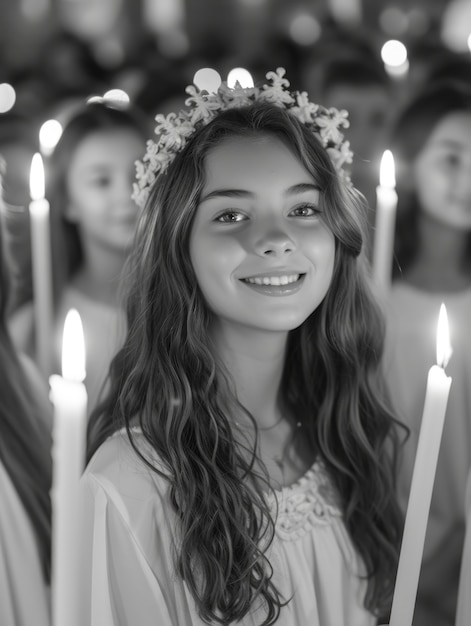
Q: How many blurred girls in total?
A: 2